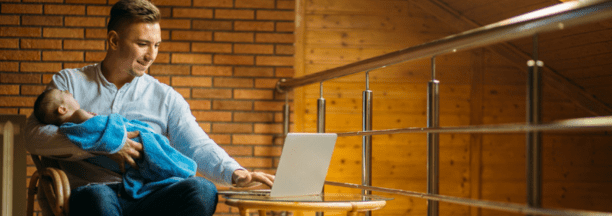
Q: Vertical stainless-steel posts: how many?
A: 5